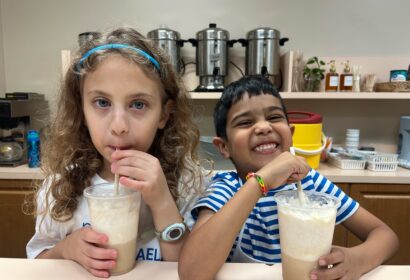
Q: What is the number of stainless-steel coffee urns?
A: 3